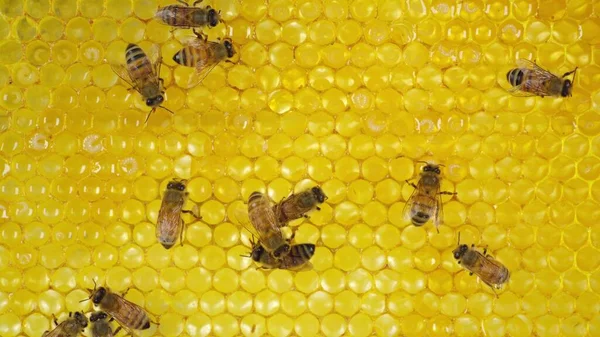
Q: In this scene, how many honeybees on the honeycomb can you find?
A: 13